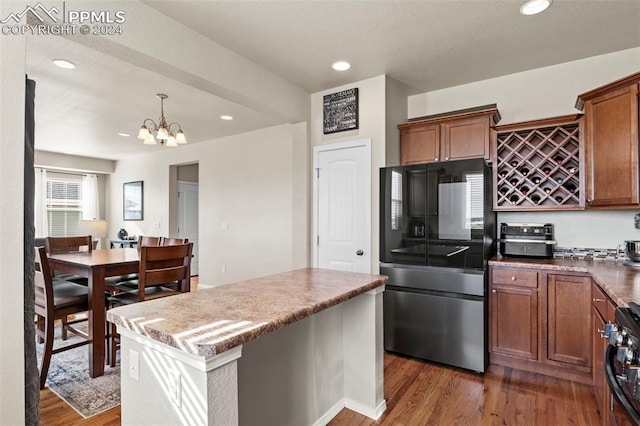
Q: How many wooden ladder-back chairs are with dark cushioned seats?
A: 5